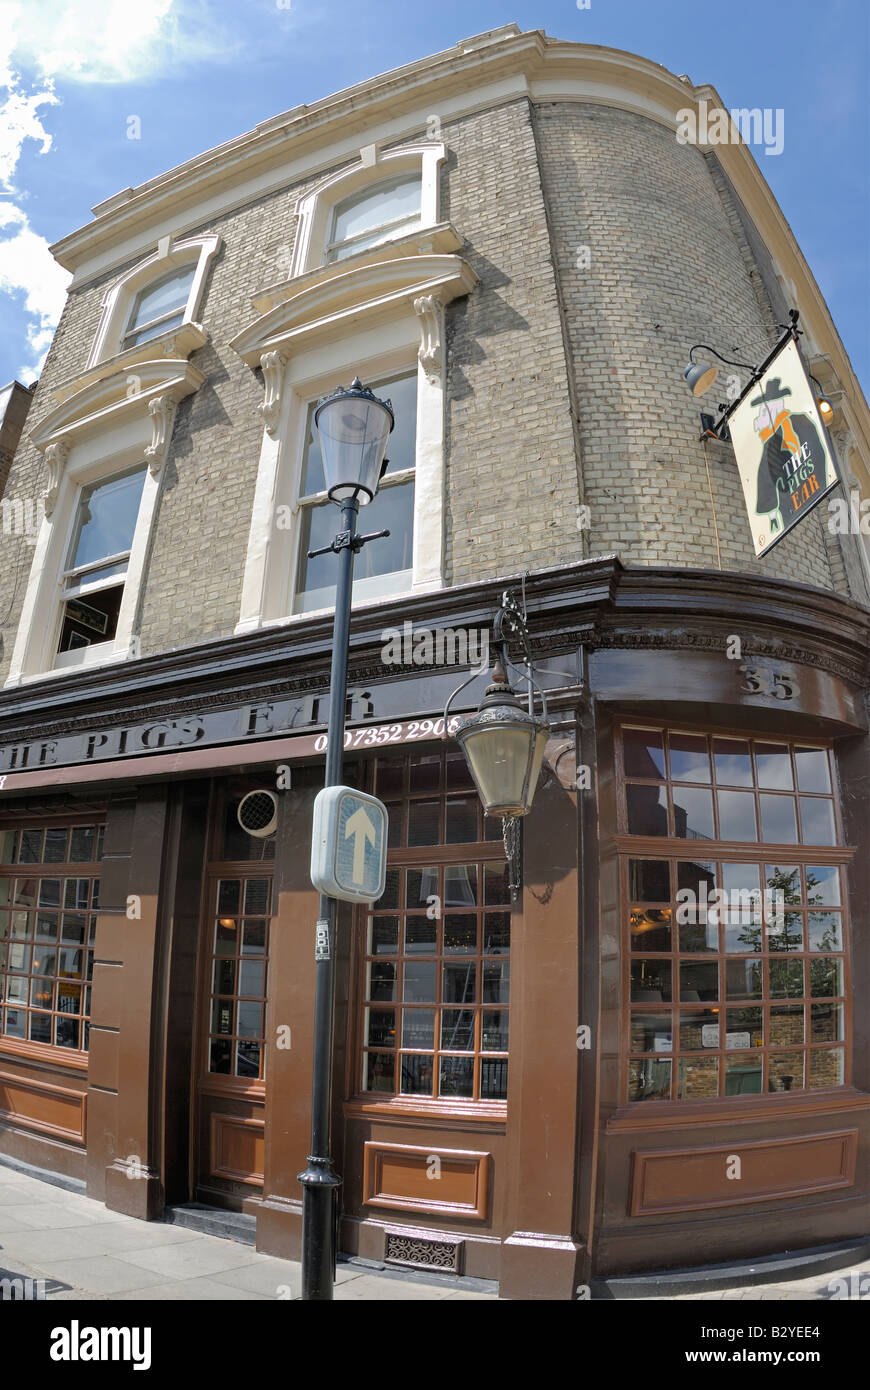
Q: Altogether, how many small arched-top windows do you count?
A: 2